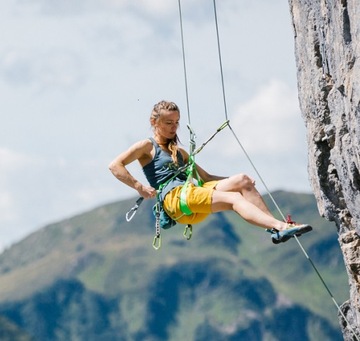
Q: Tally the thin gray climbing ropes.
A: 2